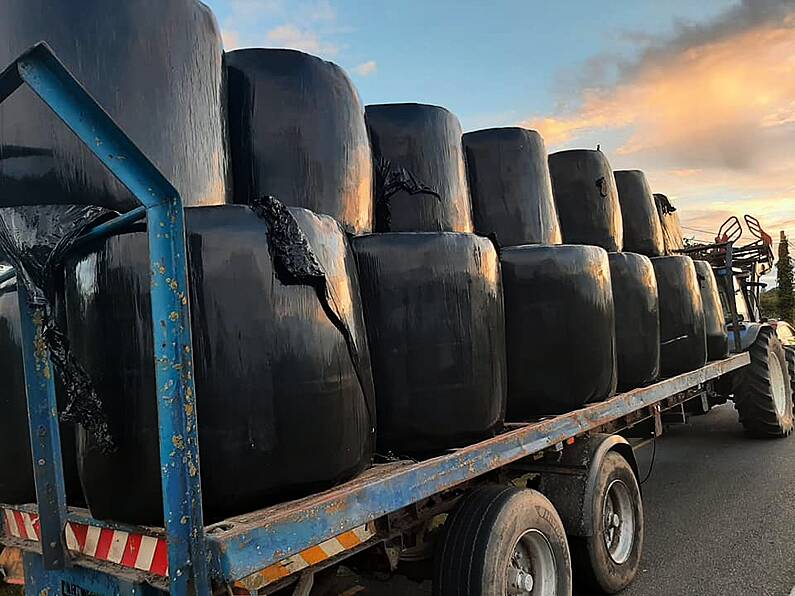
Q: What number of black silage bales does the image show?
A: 14